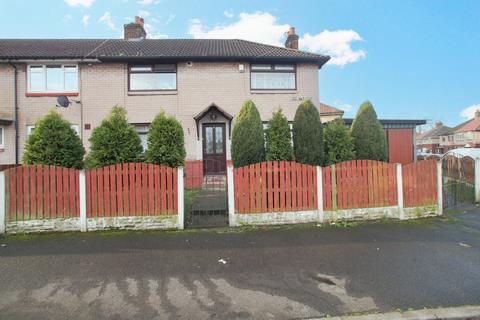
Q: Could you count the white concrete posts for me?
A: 8